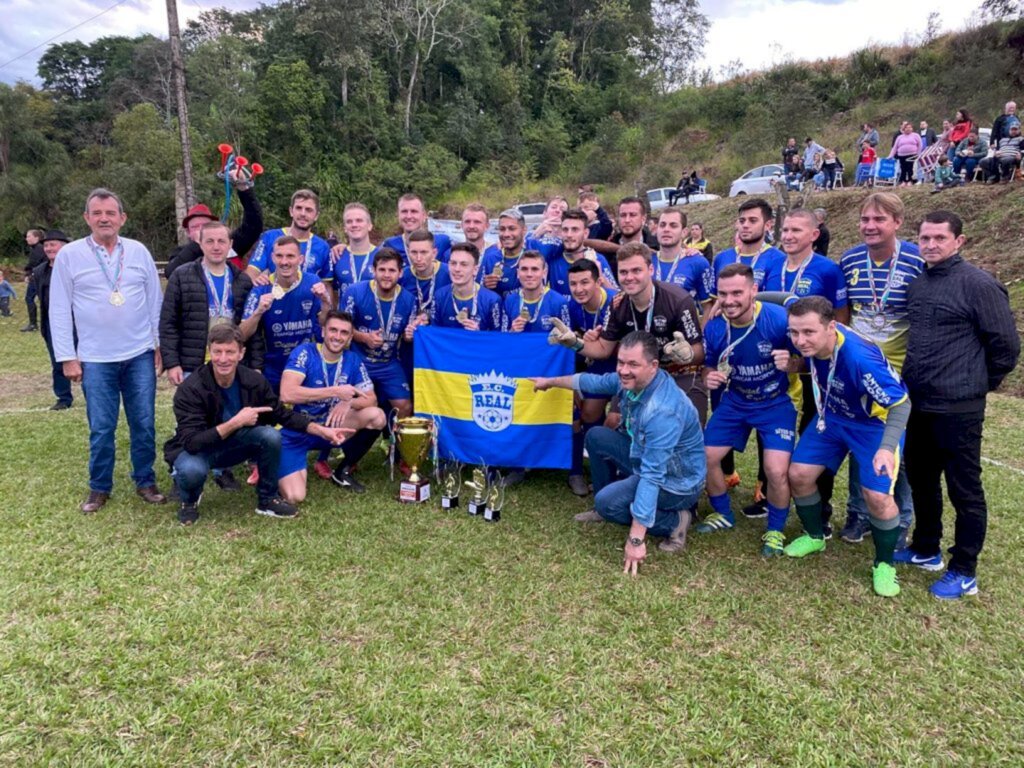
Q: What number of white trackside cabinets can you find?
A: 0